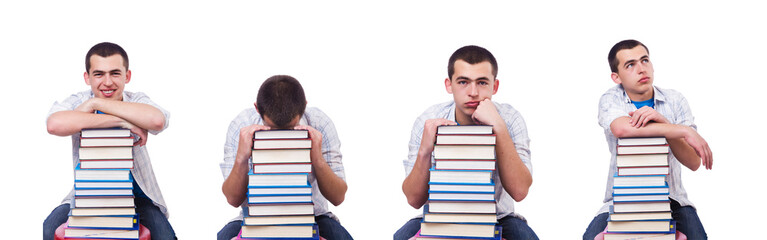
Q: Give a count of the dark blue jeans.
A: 4